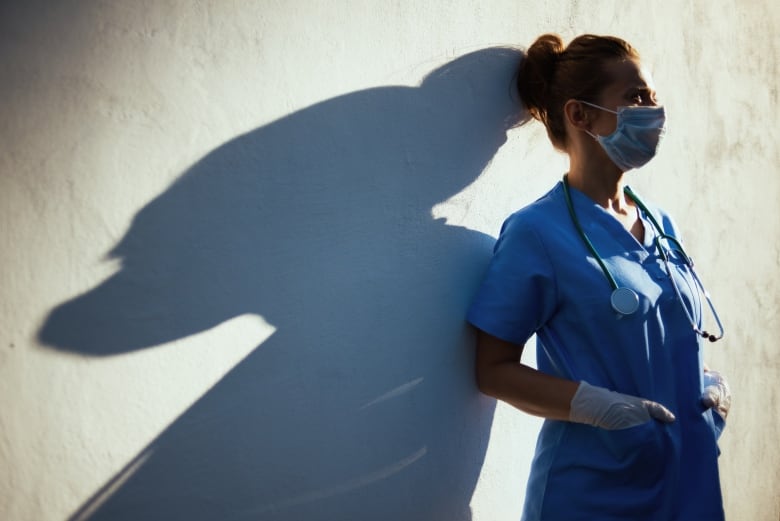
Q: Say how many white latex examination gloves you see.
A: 2